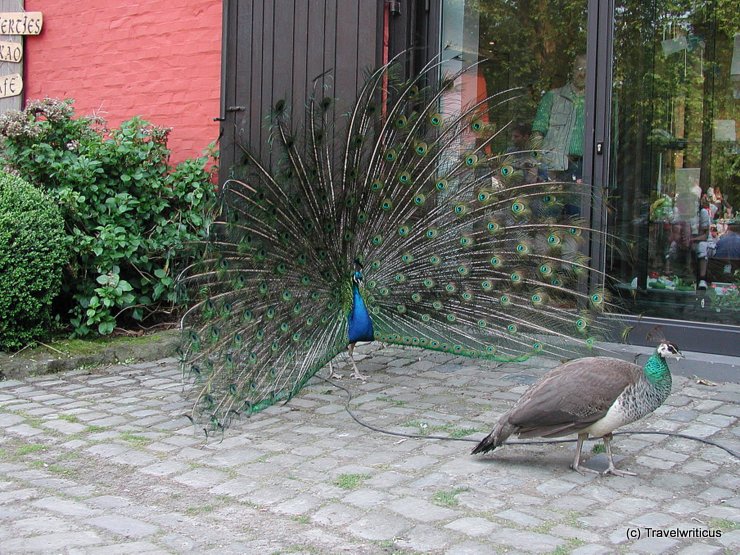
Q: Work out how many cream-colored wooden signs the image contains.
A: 3